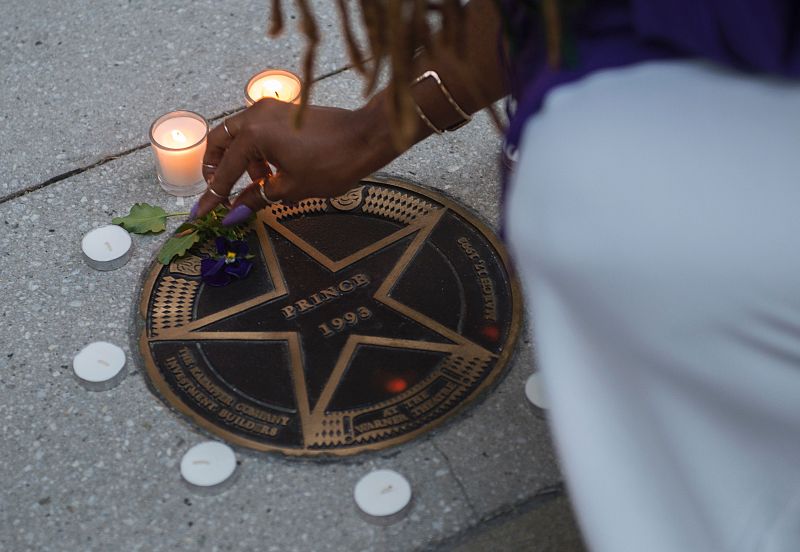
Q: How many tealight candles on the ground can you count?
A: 5